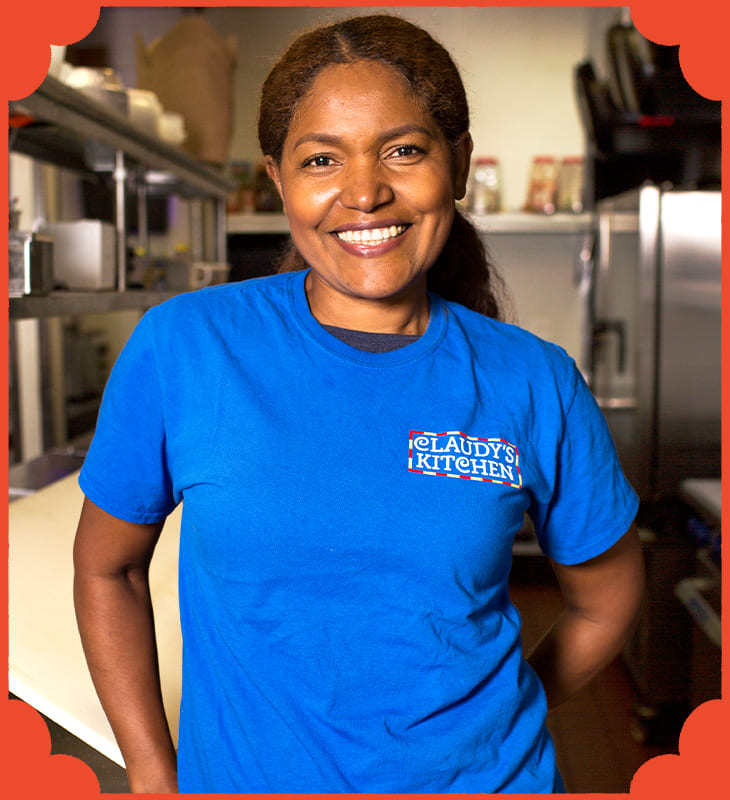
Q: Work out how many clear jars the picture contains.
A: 3